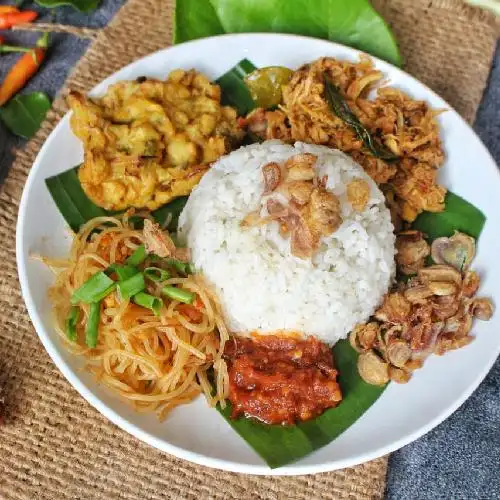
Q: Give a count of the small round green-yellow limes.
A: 1